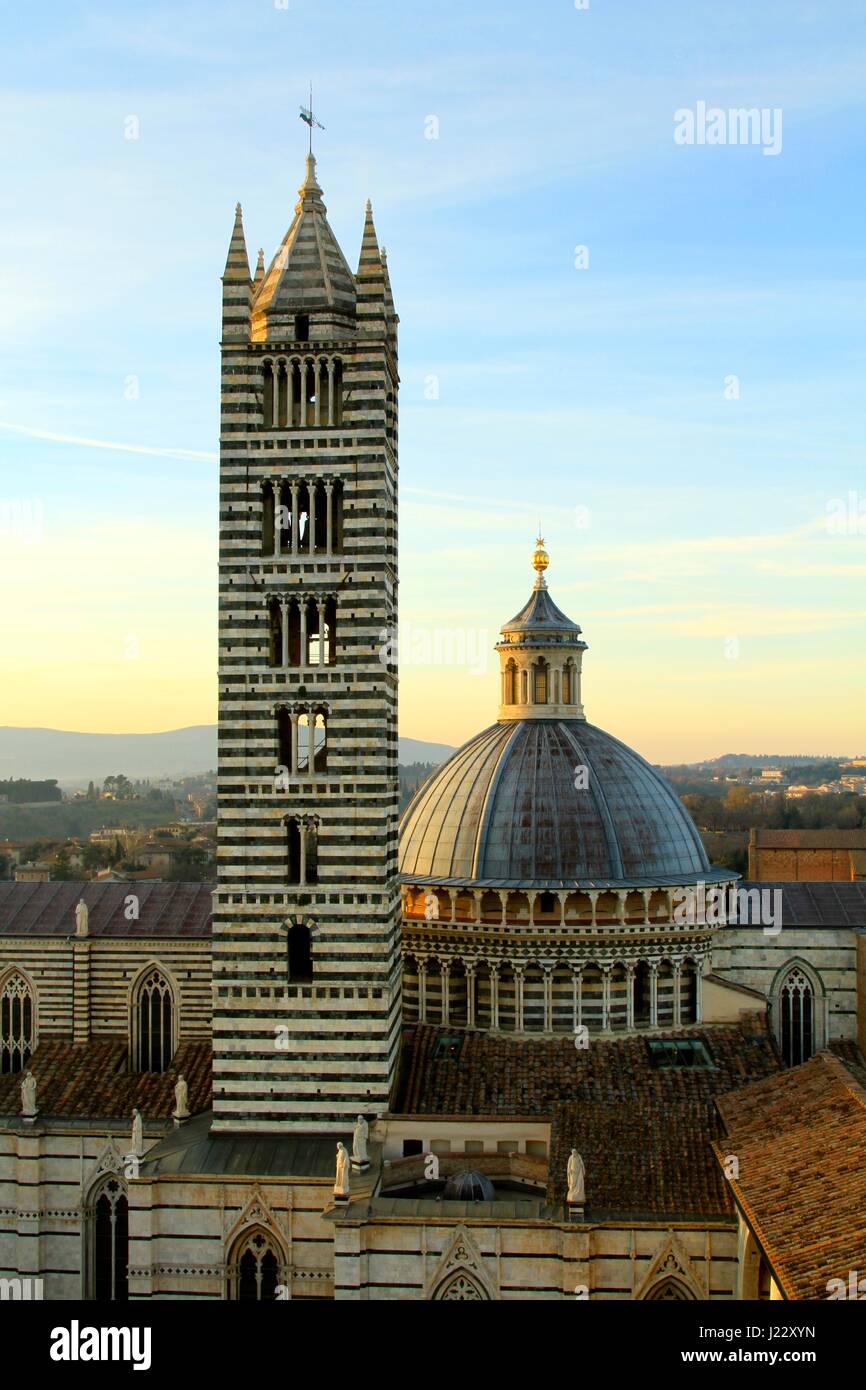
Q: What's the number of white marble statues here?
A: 7